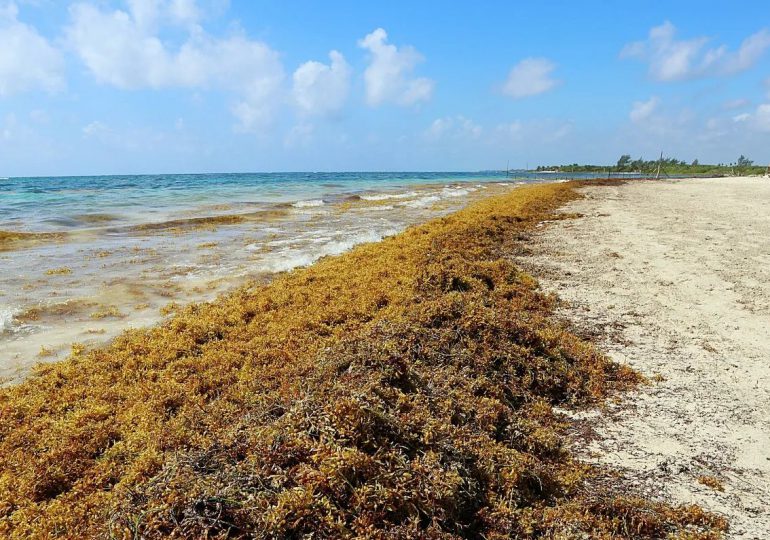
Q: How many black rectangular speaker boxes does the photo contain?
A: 0